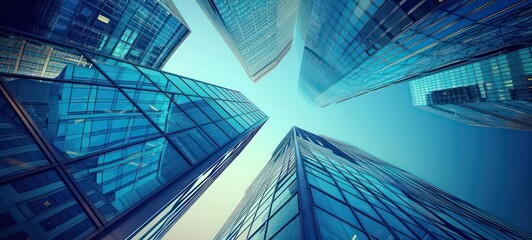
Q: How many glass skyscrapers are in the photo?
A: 6